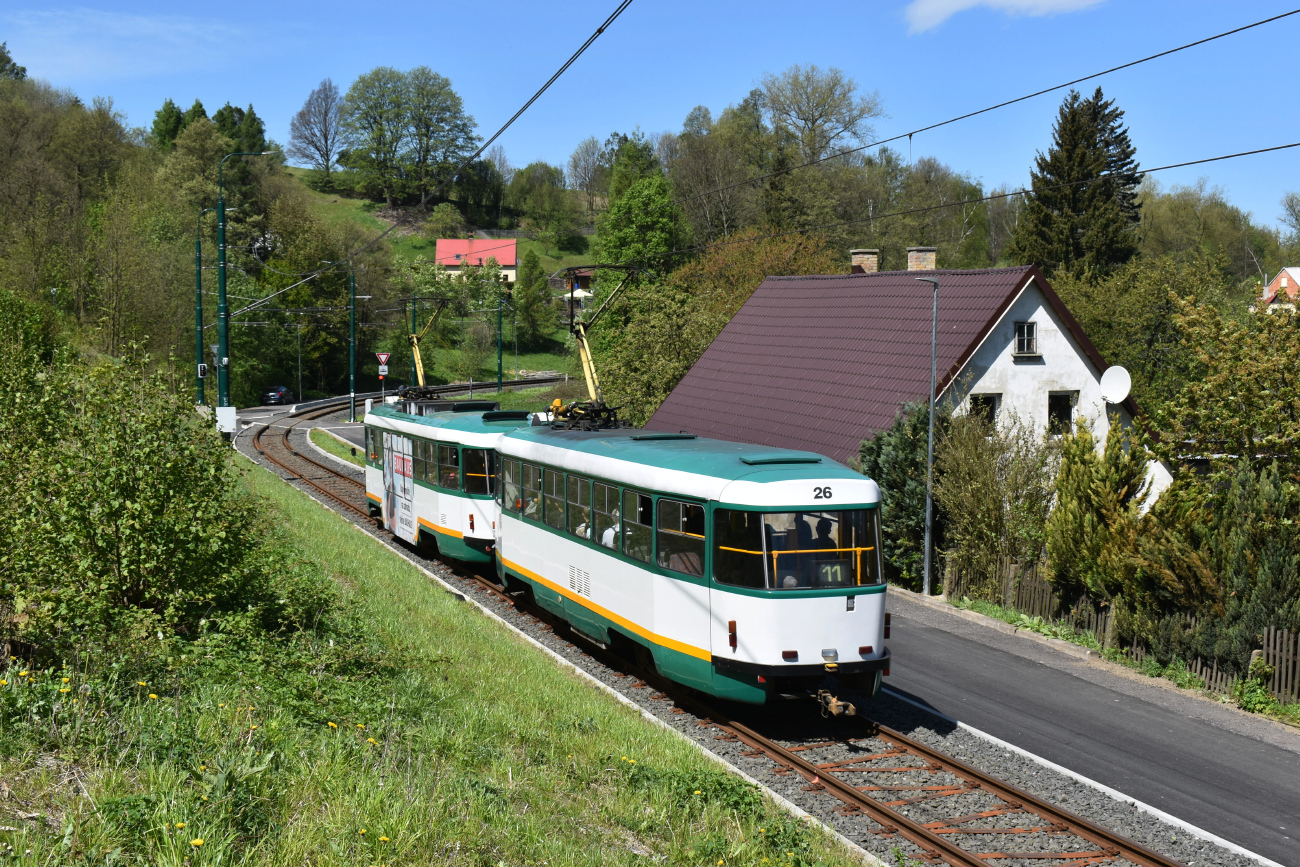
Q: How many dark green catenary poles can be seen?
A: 5